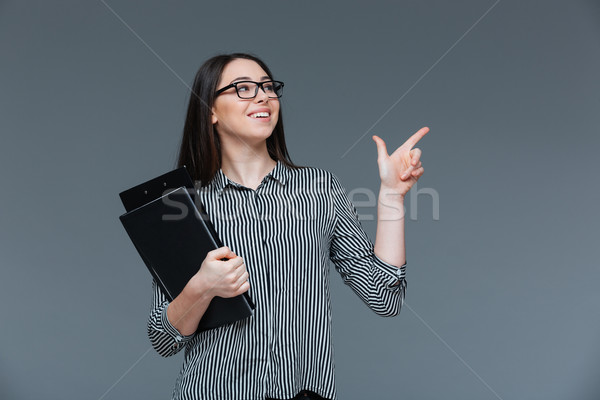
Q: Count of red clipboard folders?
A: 0